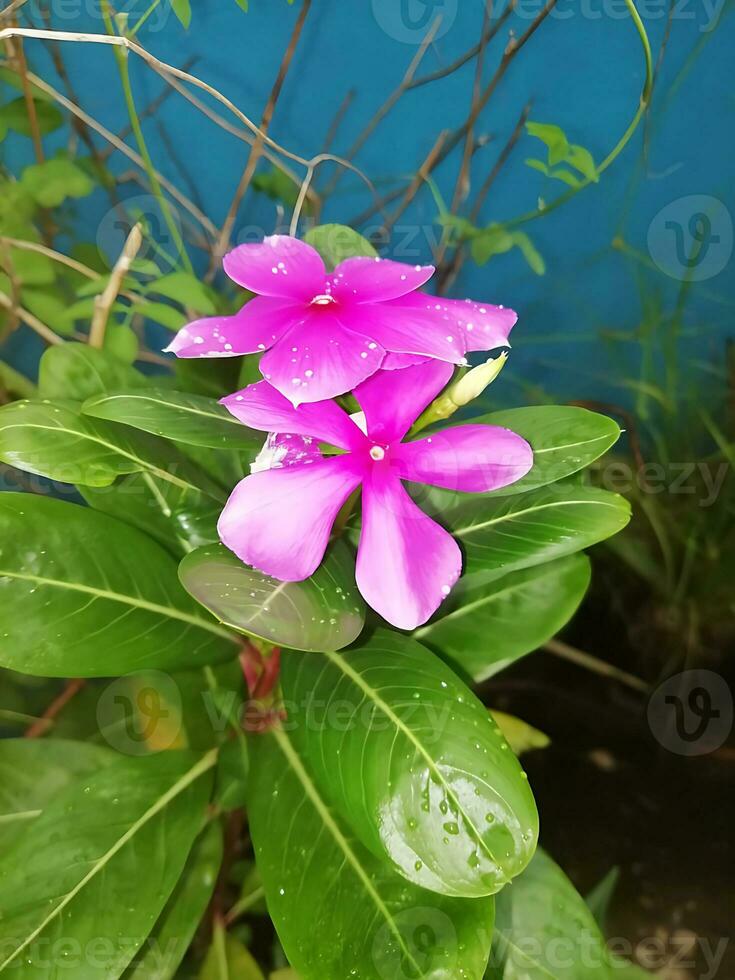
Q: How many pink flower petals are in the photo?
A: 10